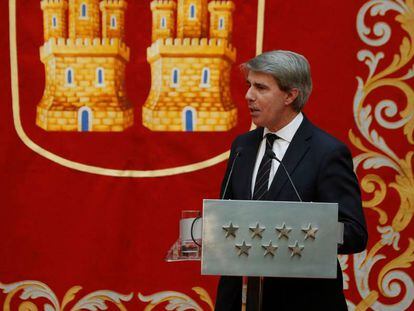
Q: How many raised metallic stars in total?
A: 7